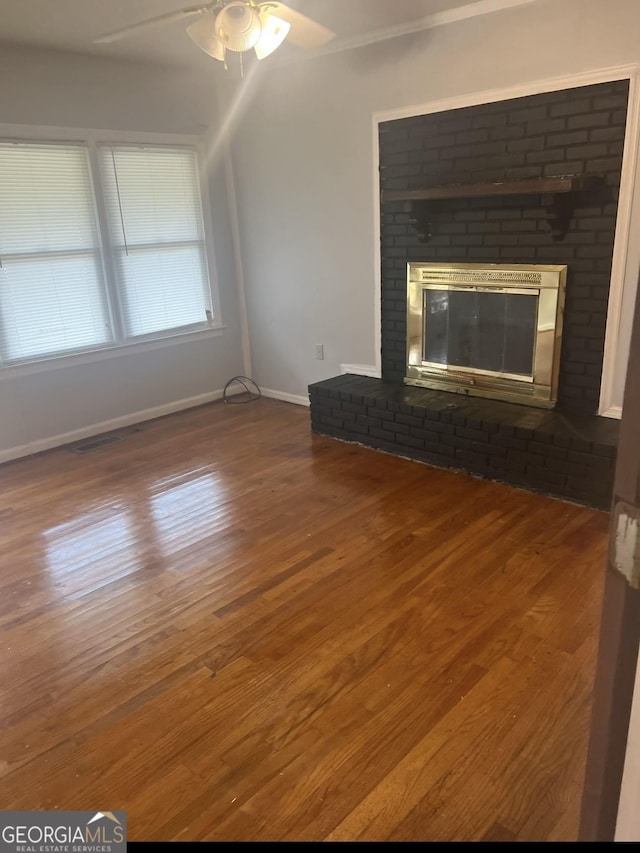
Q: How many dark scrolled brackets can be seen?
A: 2